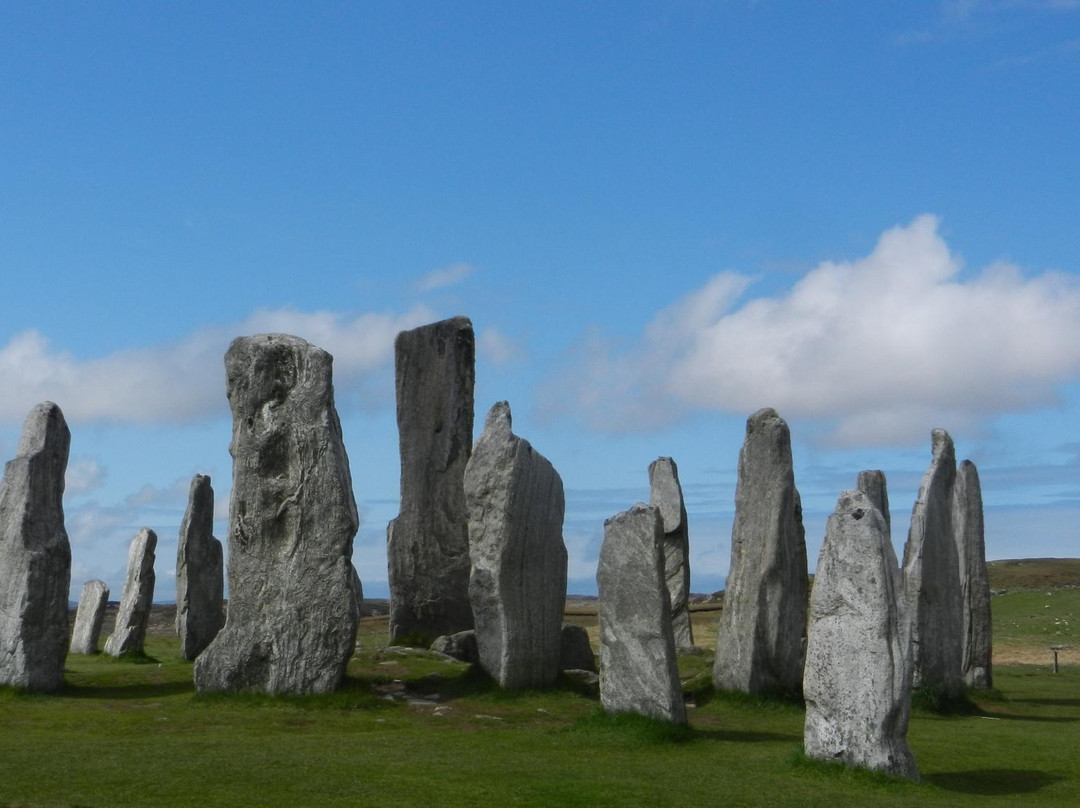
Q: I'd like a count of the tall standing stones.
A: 14